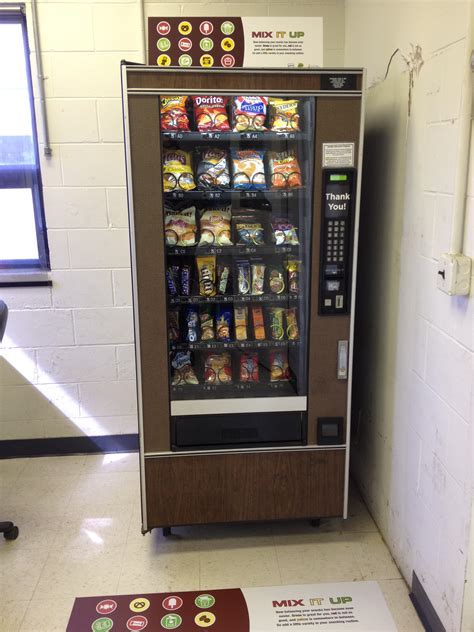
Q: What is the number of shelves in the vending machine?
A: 6